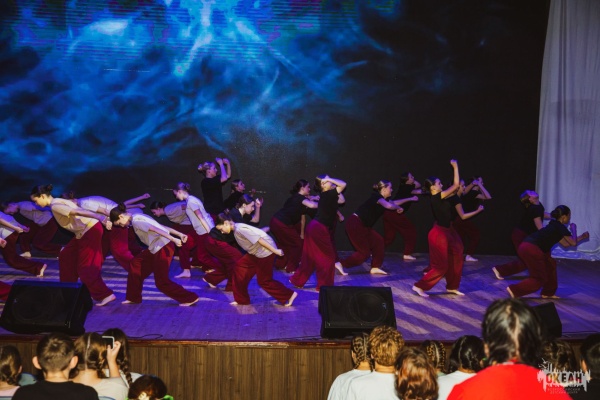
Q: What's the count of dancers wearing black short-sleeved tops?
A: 12